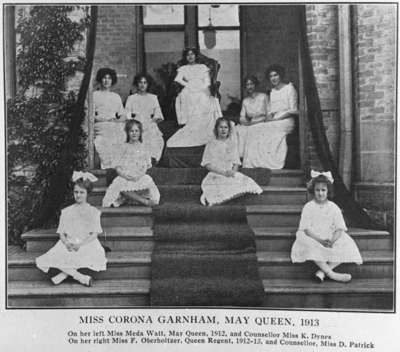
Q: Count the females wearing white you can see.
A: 9